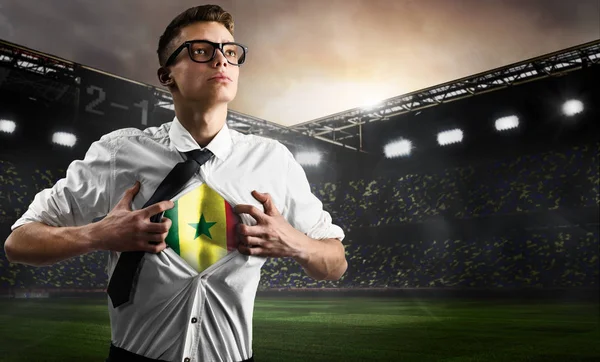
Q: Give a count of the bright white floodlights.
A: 7